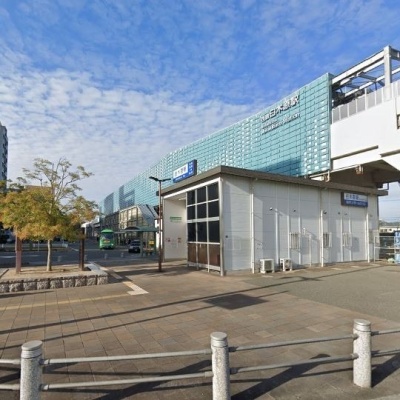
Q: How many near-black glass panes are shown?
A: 9